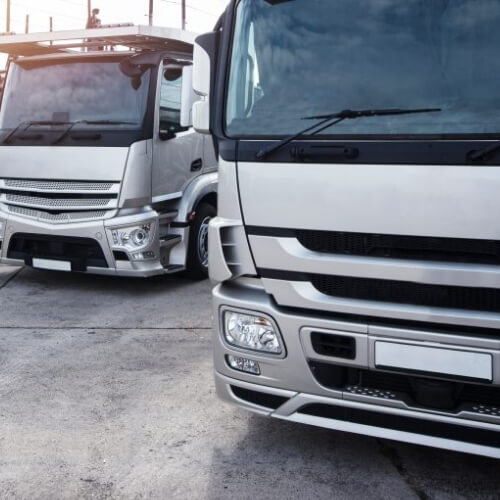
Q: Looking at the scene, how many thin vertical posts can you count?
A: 6